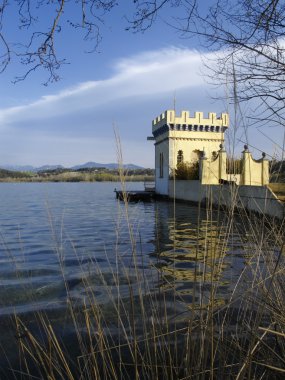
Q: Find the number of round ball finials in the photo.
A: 4